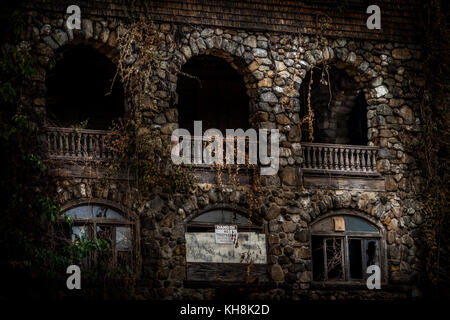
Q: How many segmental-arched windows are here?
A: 3